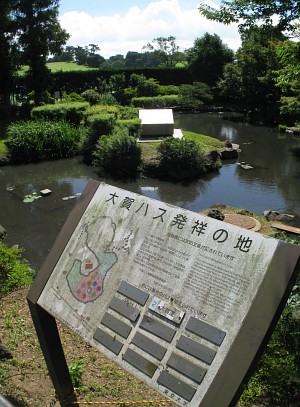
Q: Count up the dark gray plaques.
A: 11